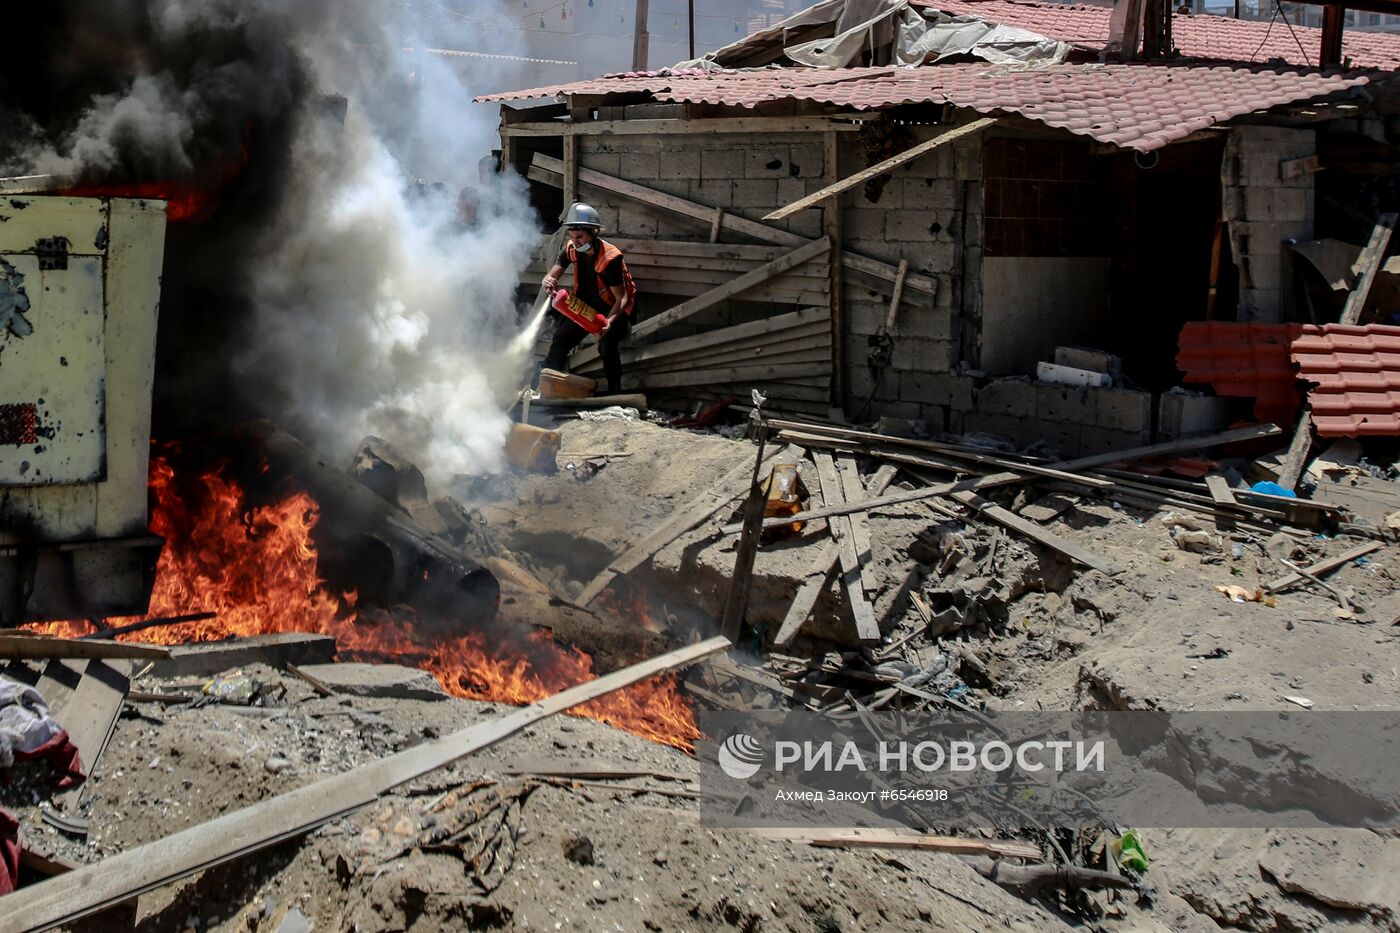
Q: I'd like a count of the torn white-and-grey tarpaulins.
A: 1